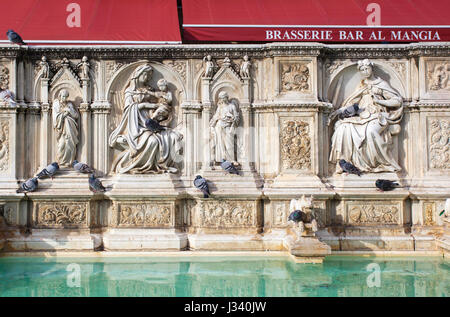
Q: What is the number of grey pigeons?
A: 12